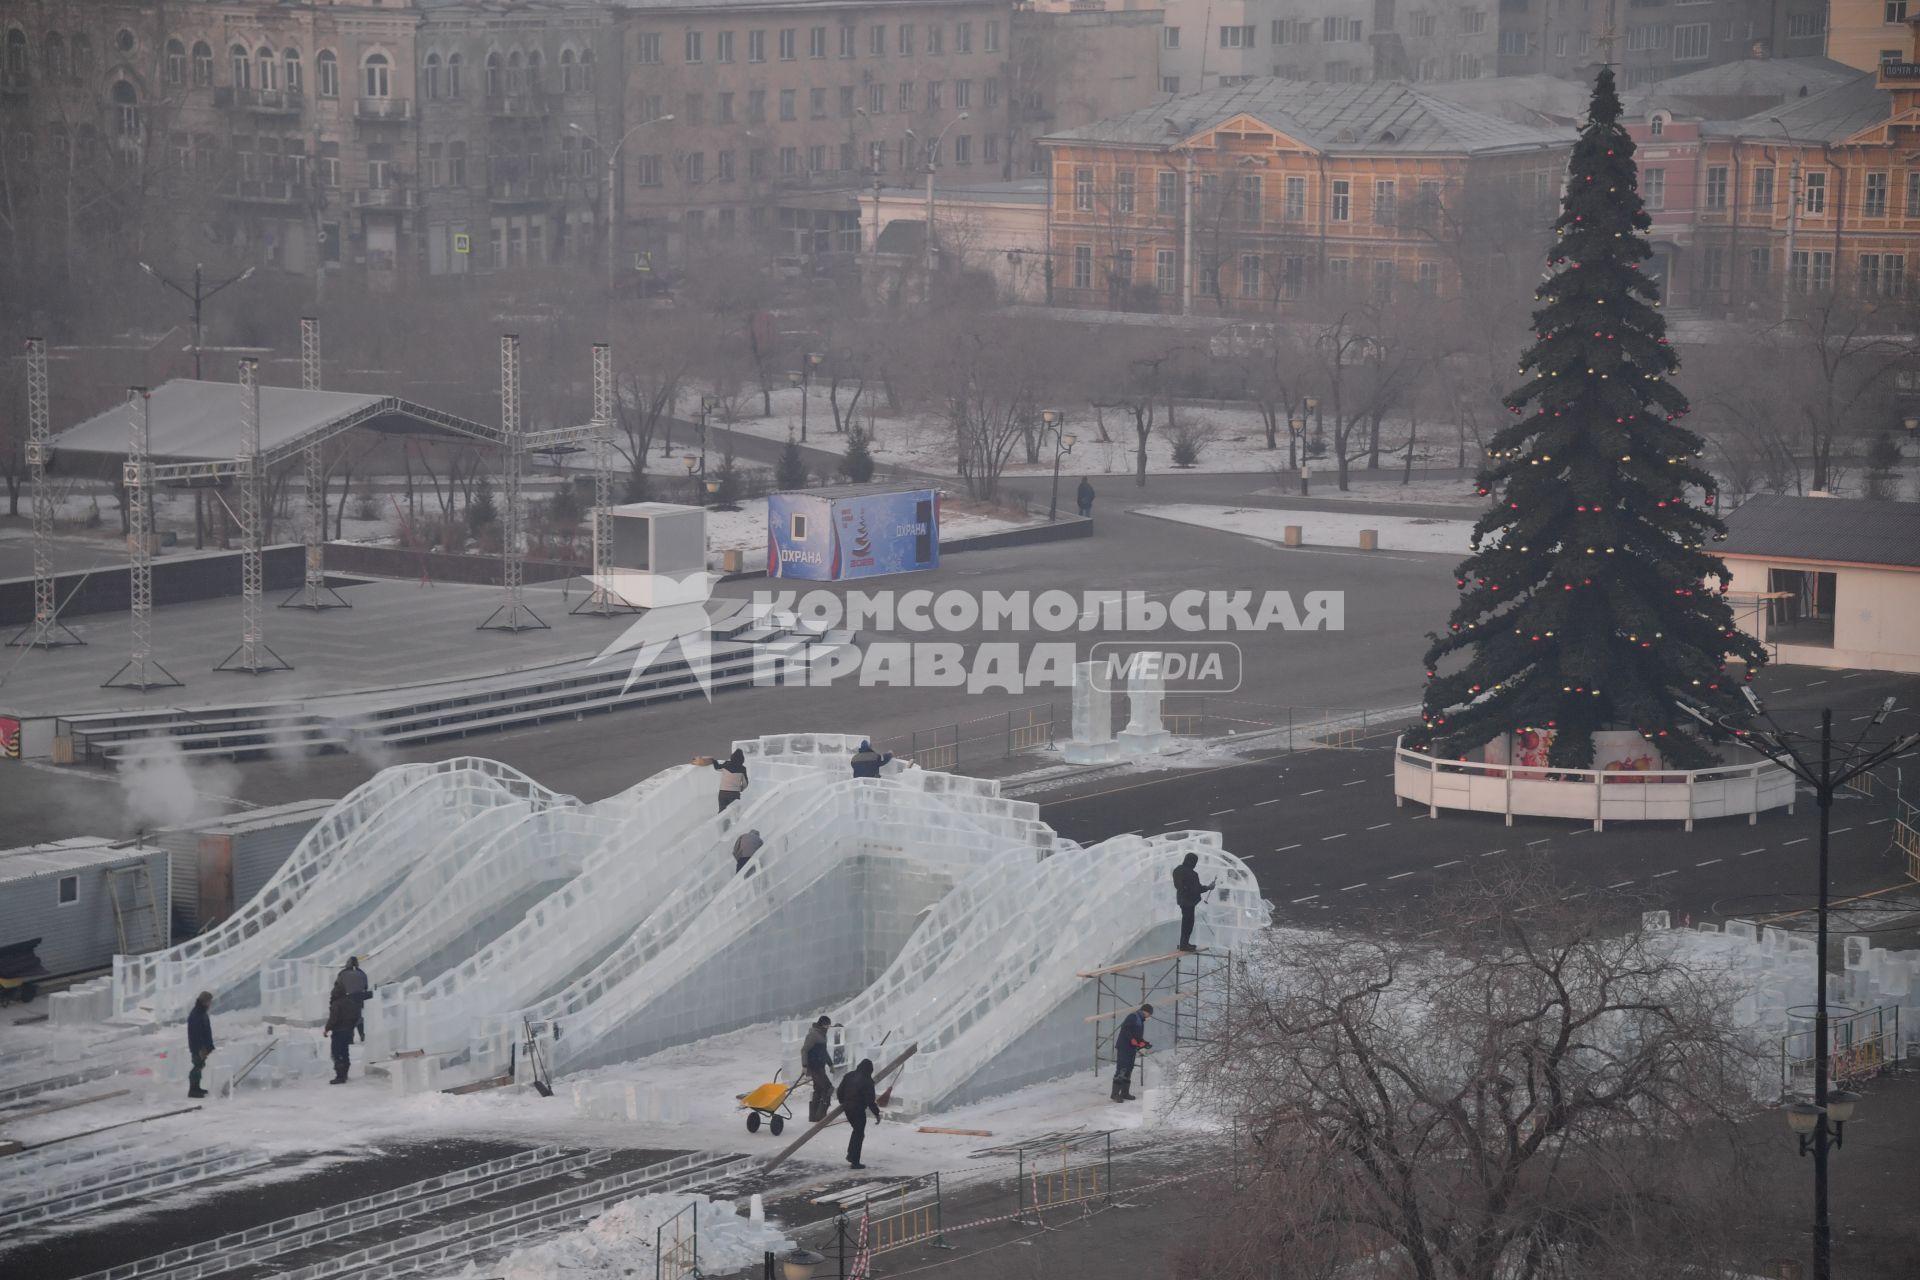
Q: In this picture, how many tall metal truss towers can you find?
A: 6